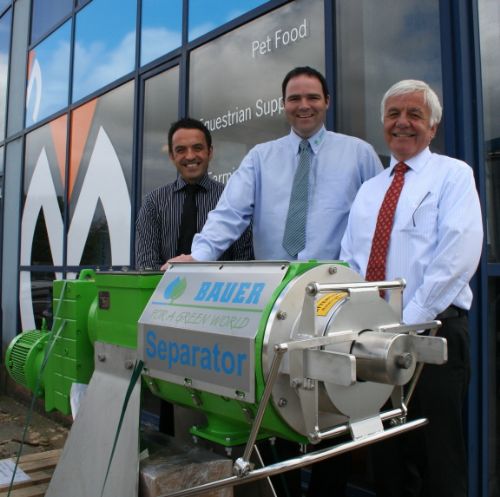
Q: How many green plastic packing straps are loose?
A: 2